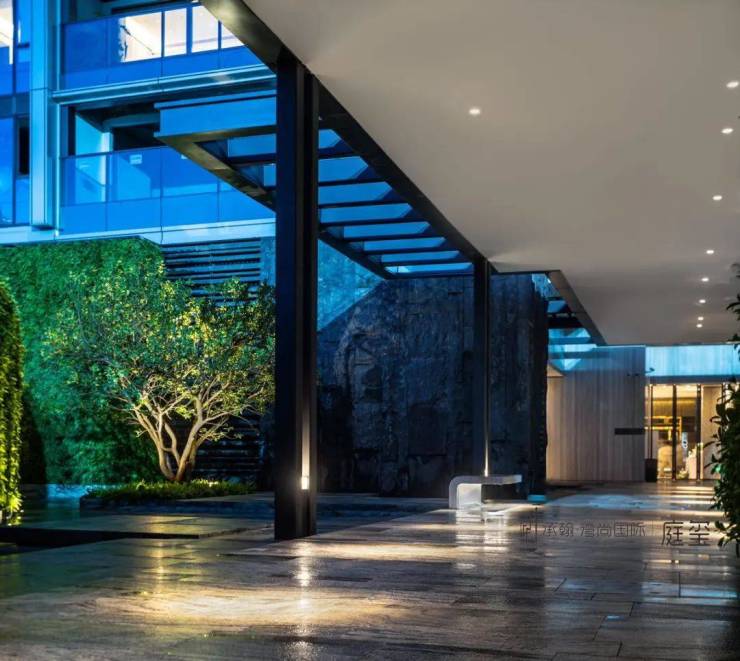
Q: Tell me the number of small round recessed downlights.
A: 9